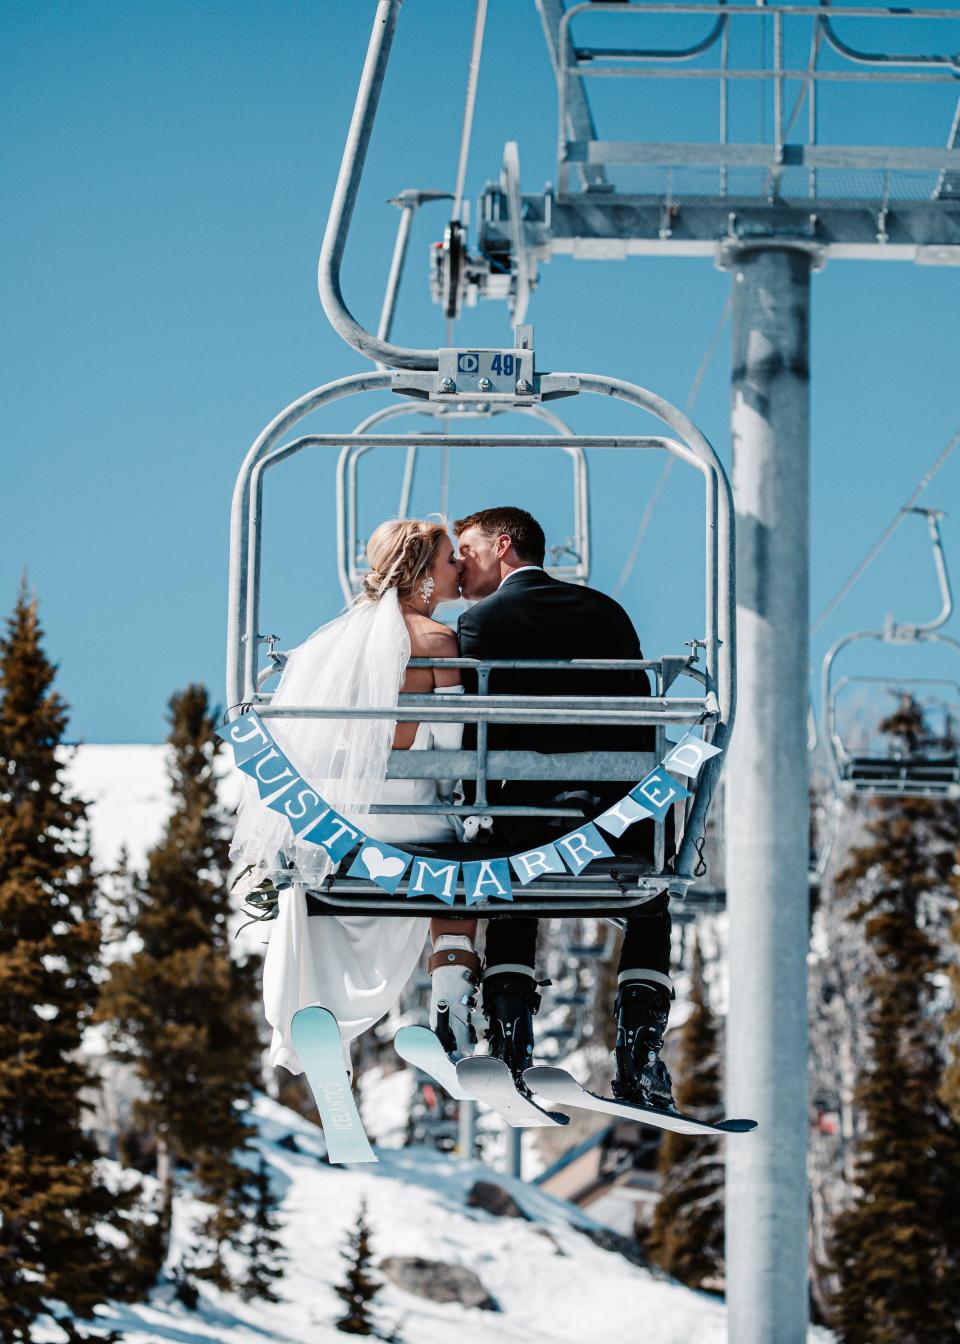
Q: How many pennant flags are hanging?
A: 12